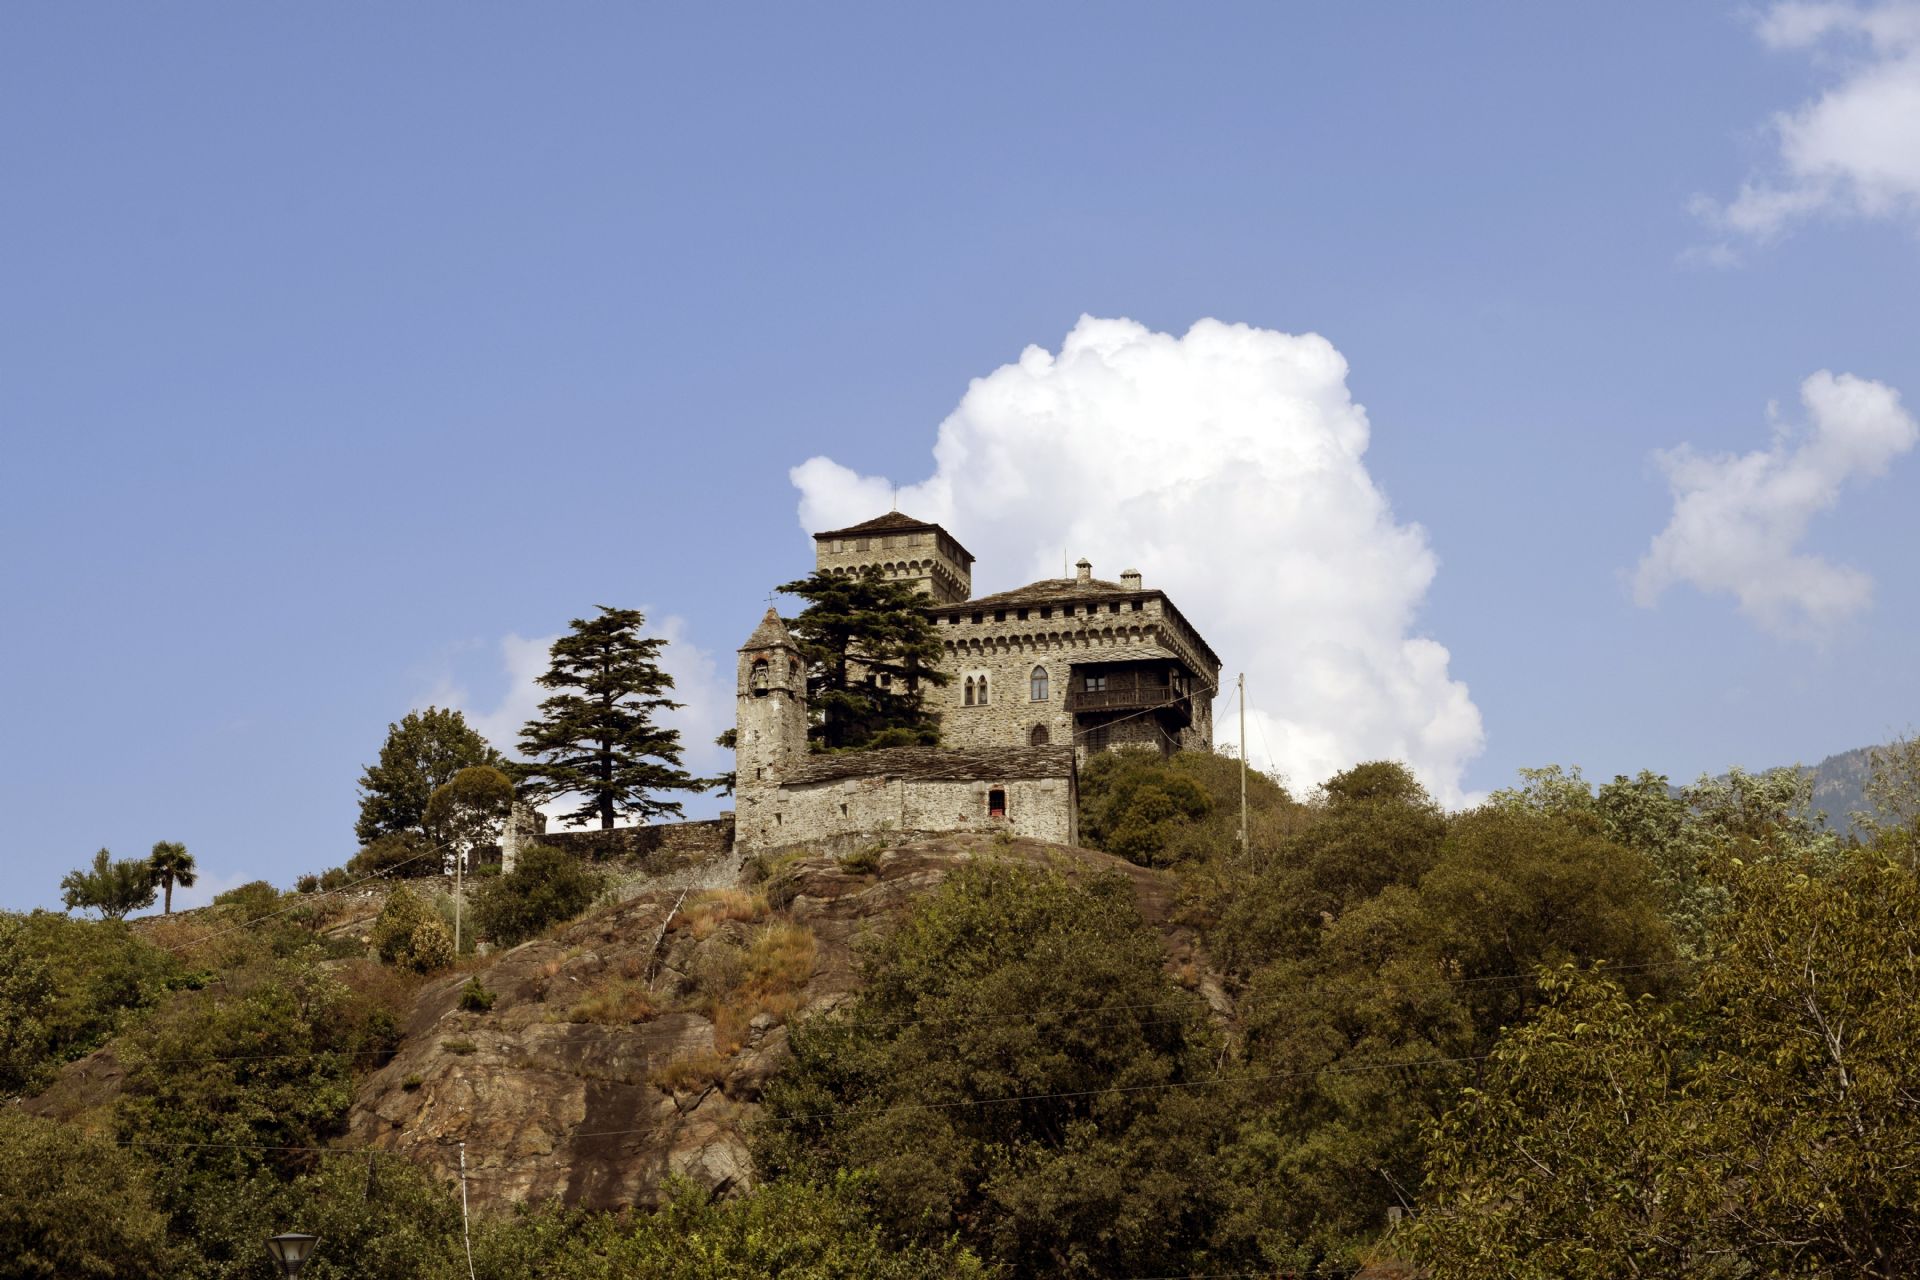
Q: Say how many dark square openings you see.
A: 10